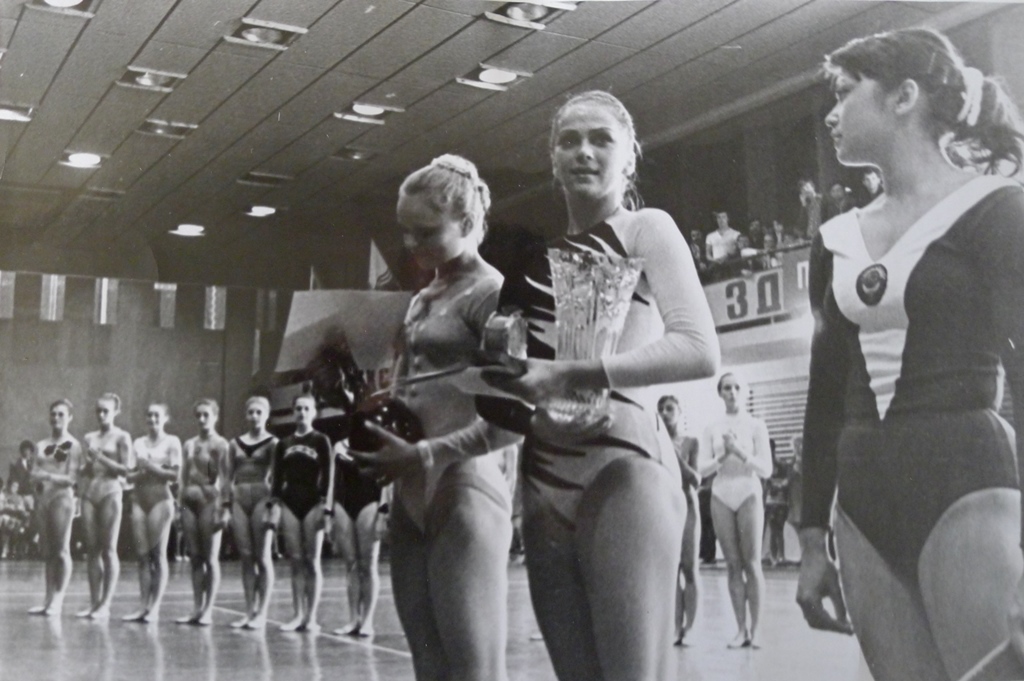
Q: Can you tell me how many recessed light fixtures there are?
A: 14